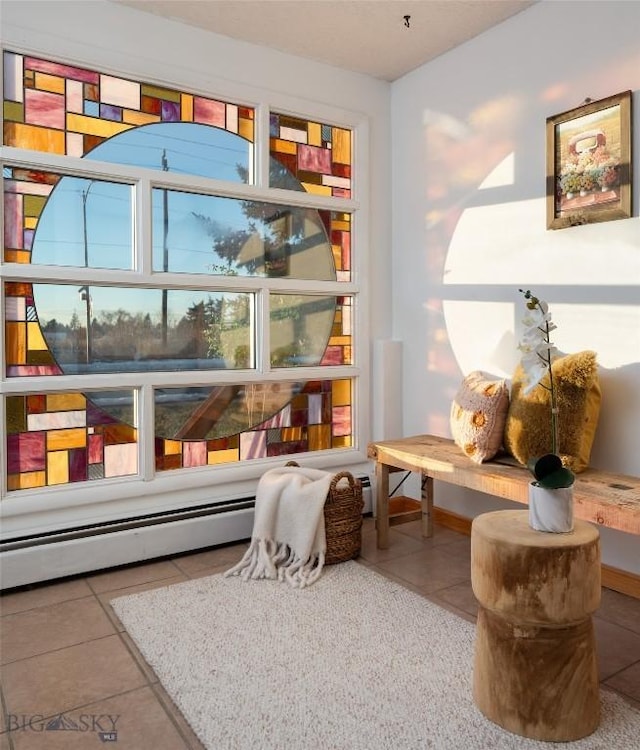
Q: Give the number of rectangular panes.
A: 8